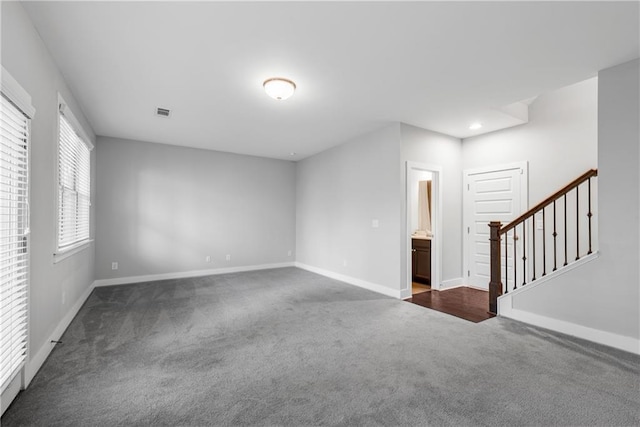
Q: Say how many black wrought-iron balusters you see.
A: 9